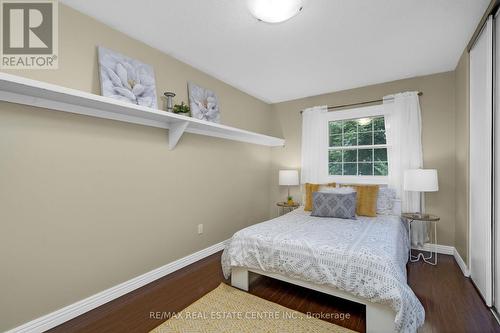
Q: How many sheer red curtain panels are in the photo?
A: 0